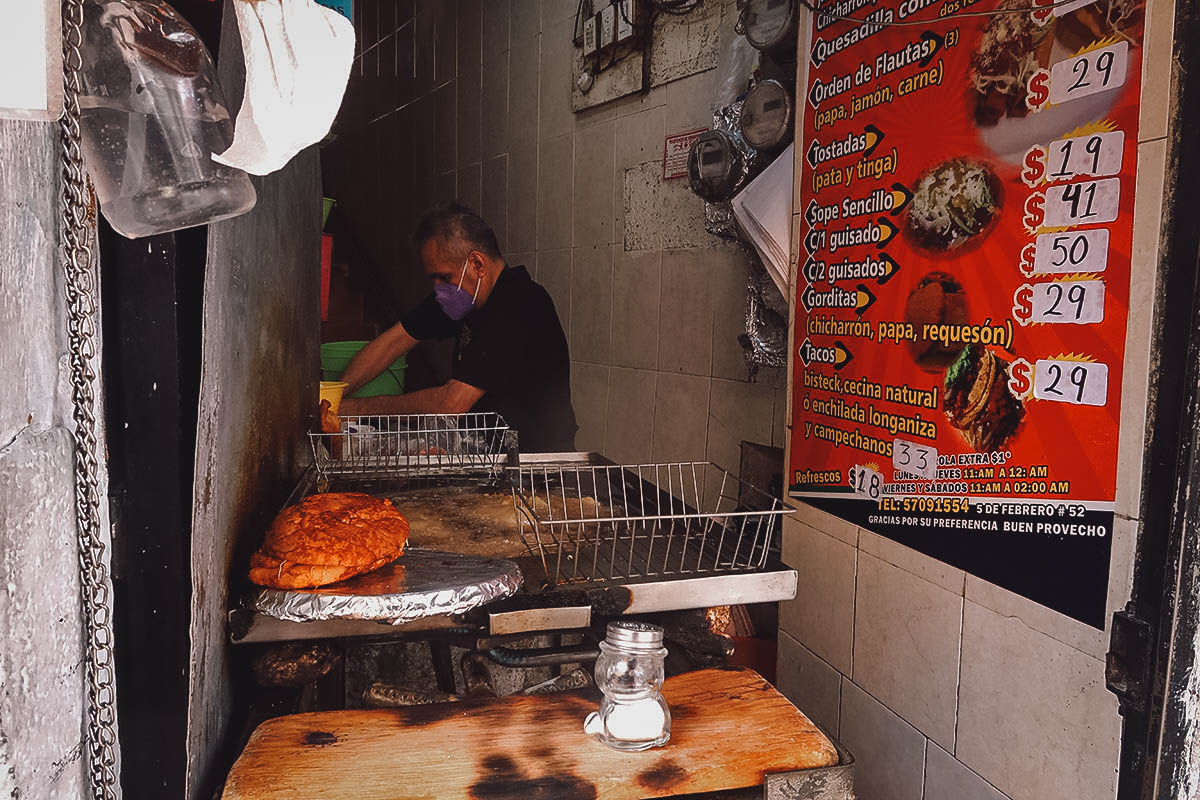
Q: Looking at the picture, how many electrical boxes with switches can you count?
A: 3